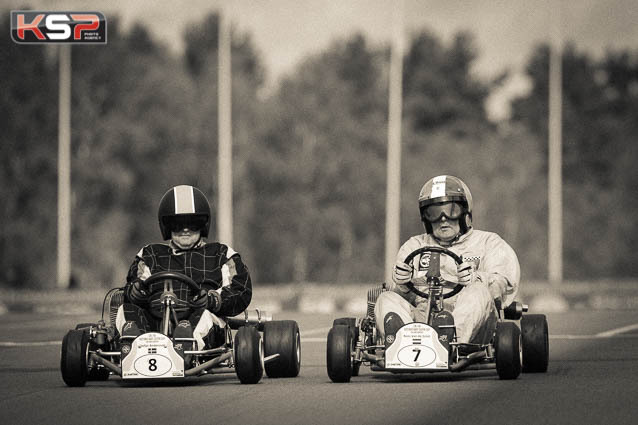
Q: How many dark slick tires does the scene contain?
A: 8